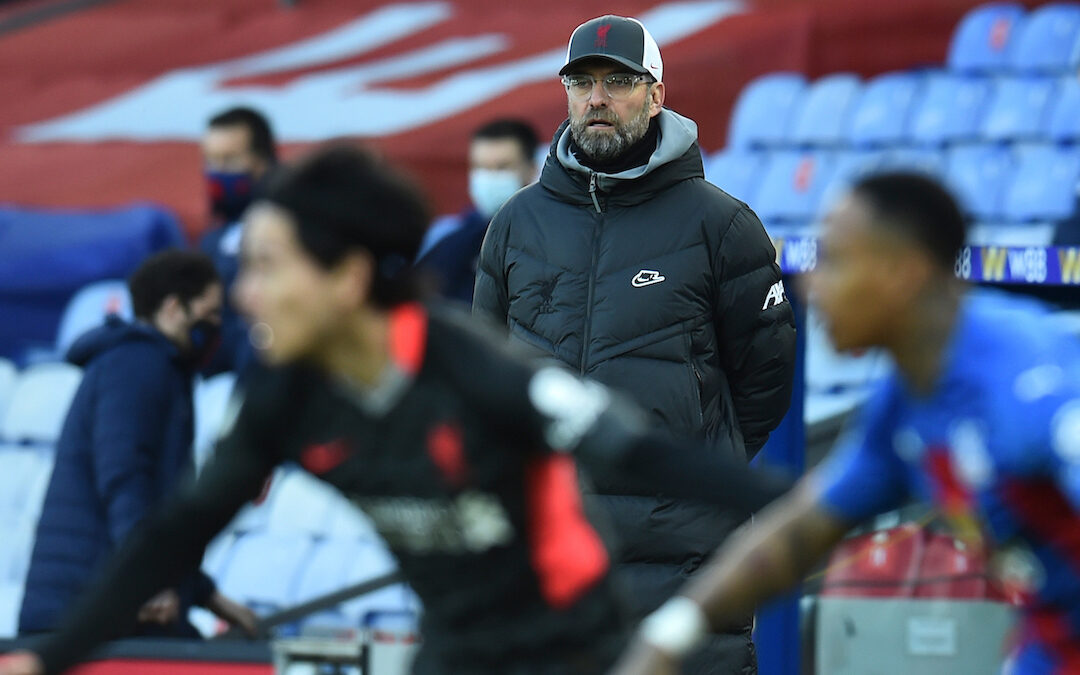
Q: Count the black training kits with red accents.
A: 1